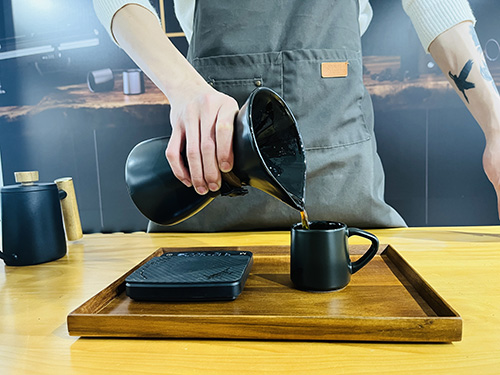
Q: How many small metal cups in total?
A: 2